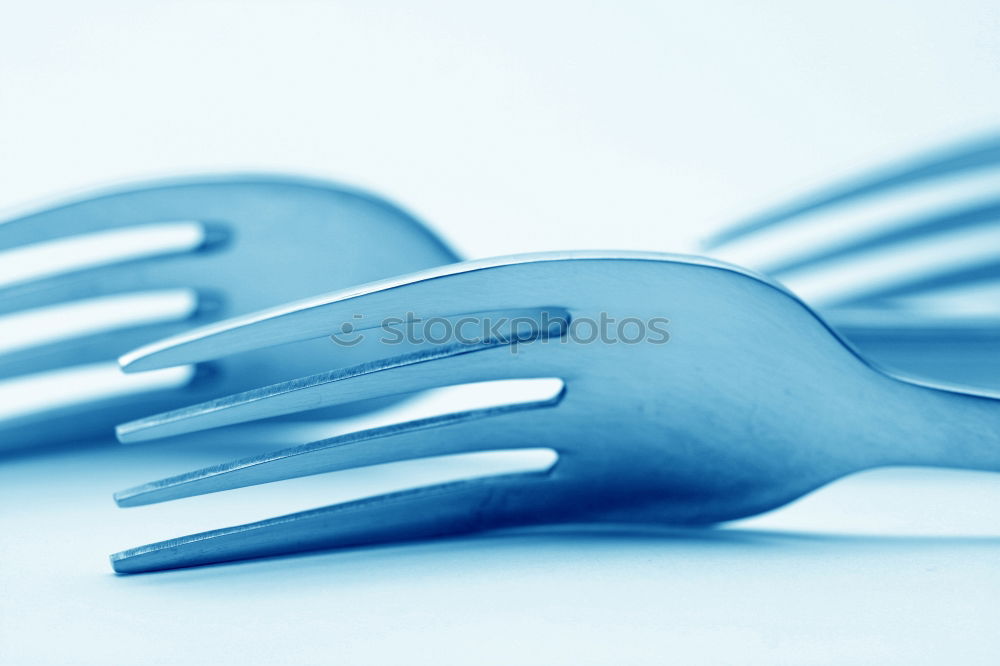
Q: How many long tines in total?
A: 11